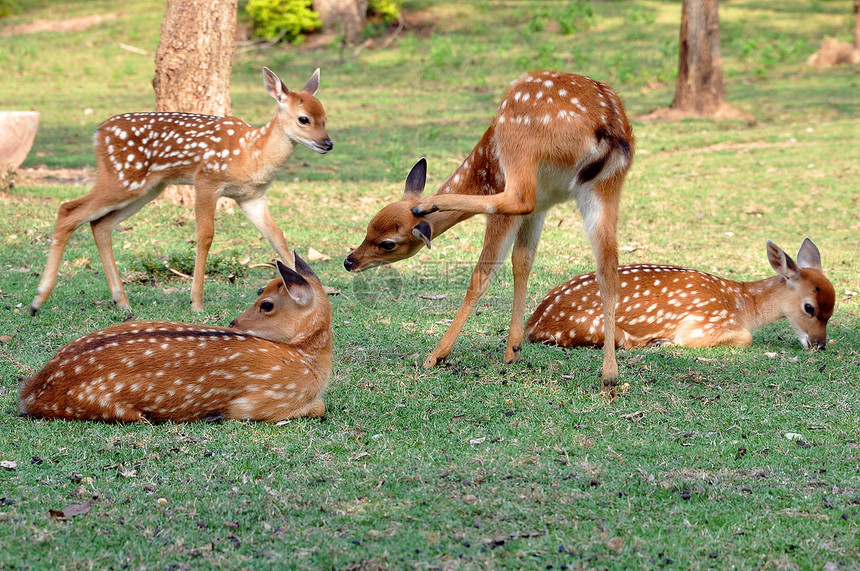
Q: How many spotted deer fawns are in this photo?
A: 4